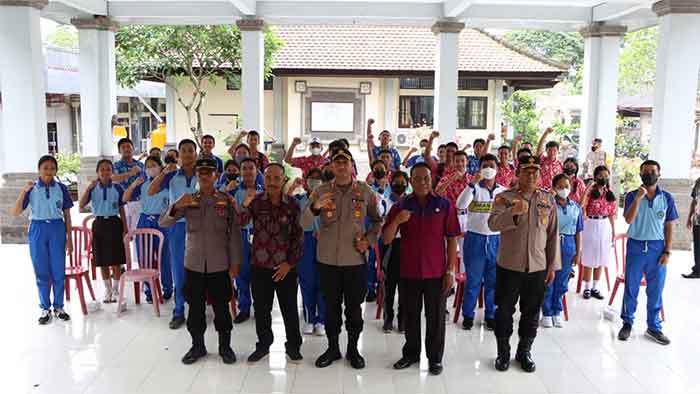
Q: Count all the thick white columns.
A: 6